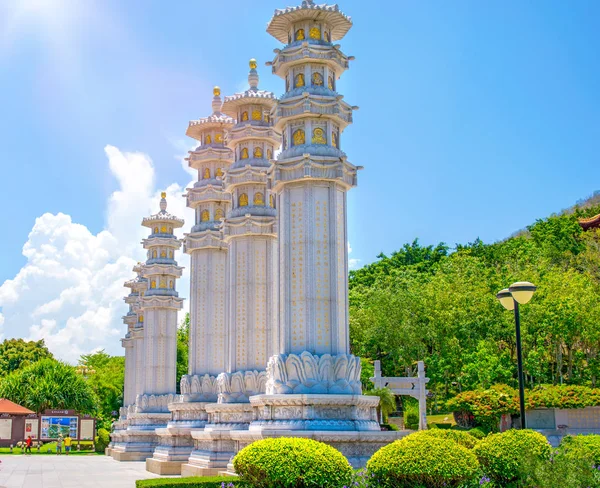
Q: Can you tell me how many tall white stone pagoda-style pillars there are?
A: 6